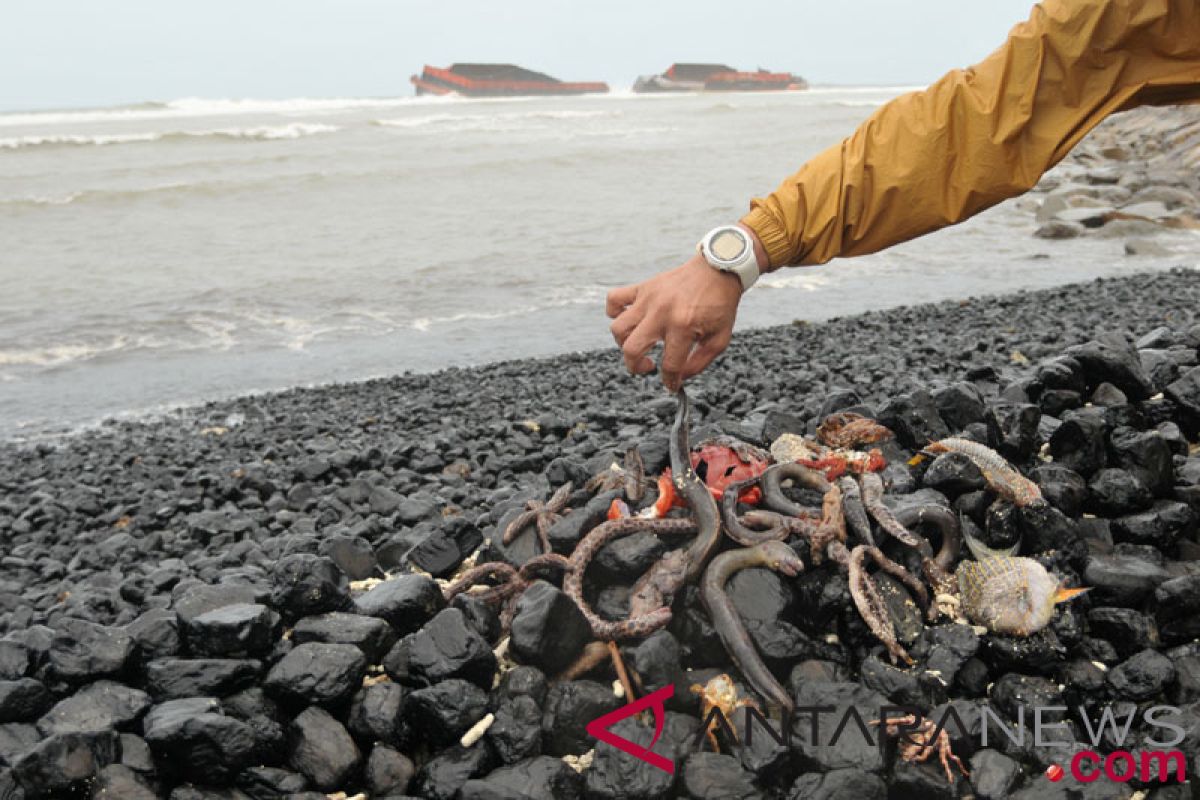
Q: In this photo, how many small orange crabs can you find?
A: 2